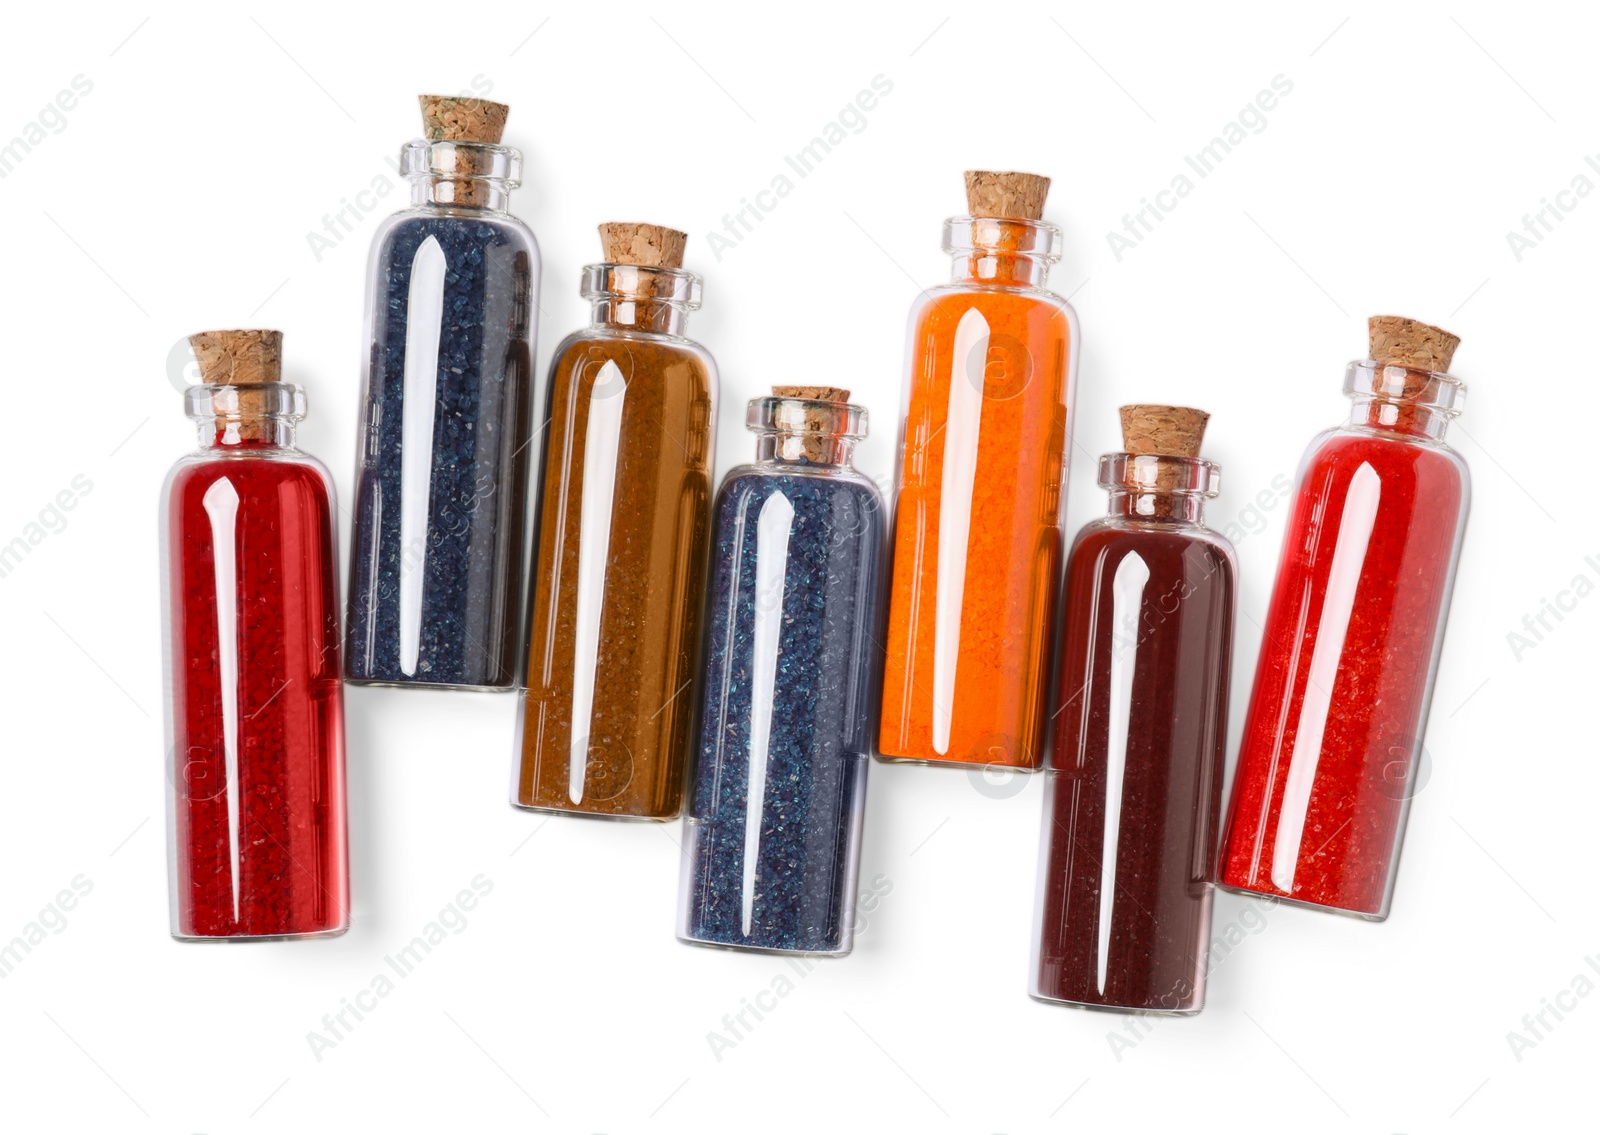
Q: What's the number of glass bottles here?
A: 7